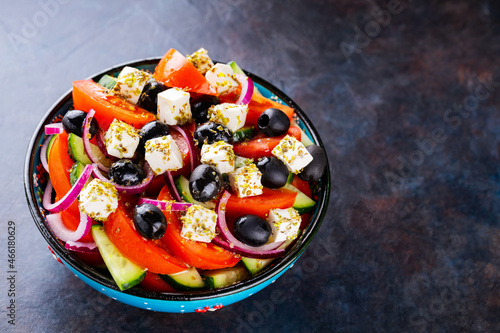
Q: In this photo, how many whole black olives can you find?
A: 12